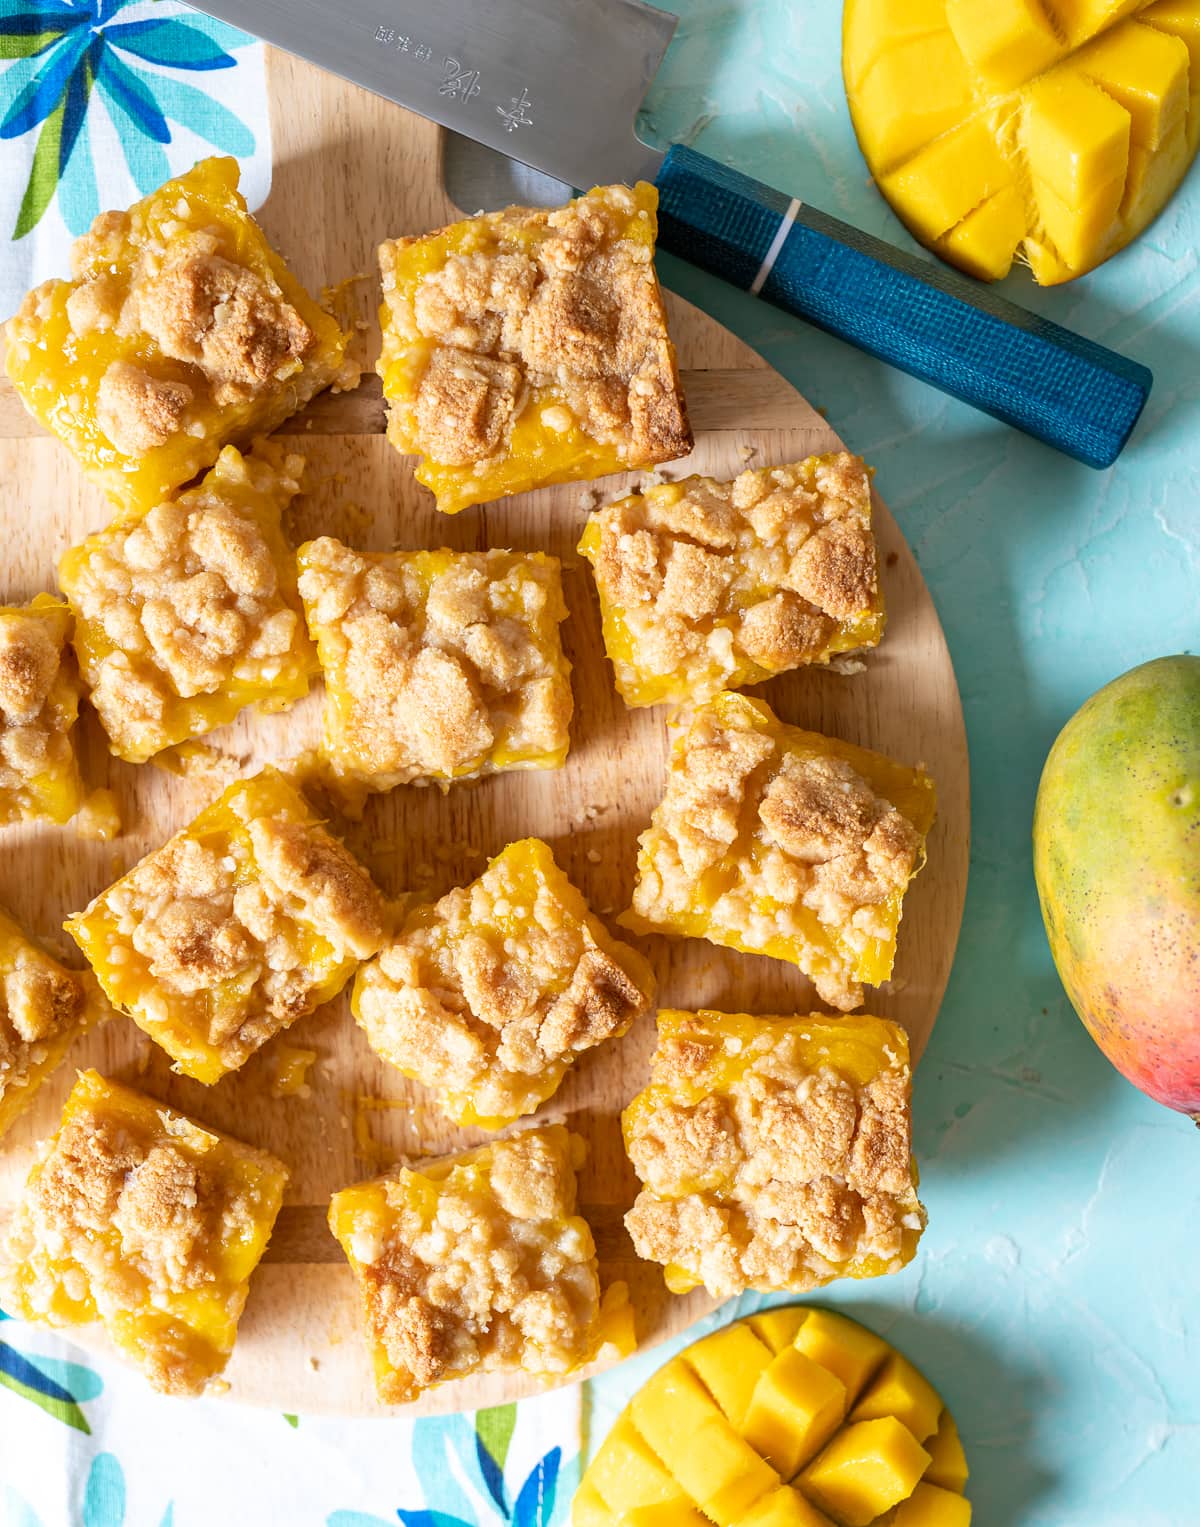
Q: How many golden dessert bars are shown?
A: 13